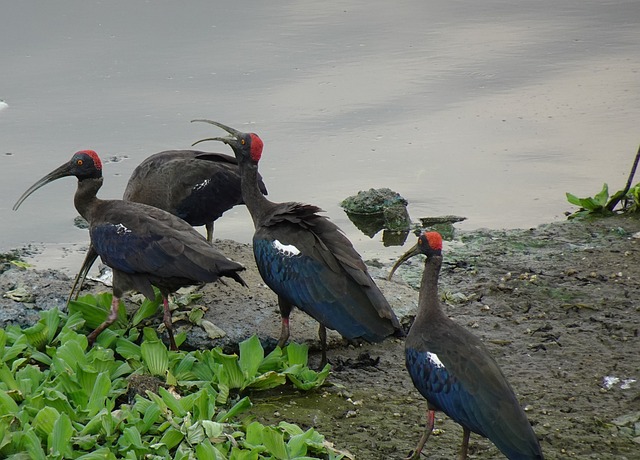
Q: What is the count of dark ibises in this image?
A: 4